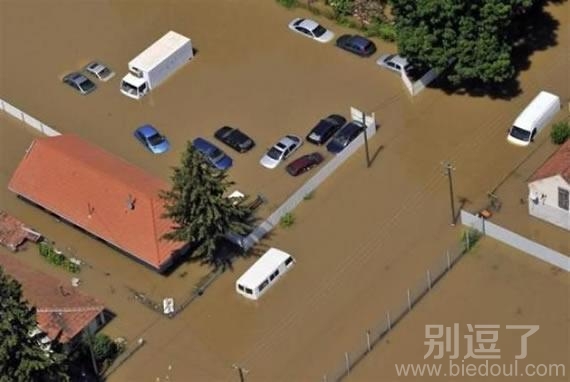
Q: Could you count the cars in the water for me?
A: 12